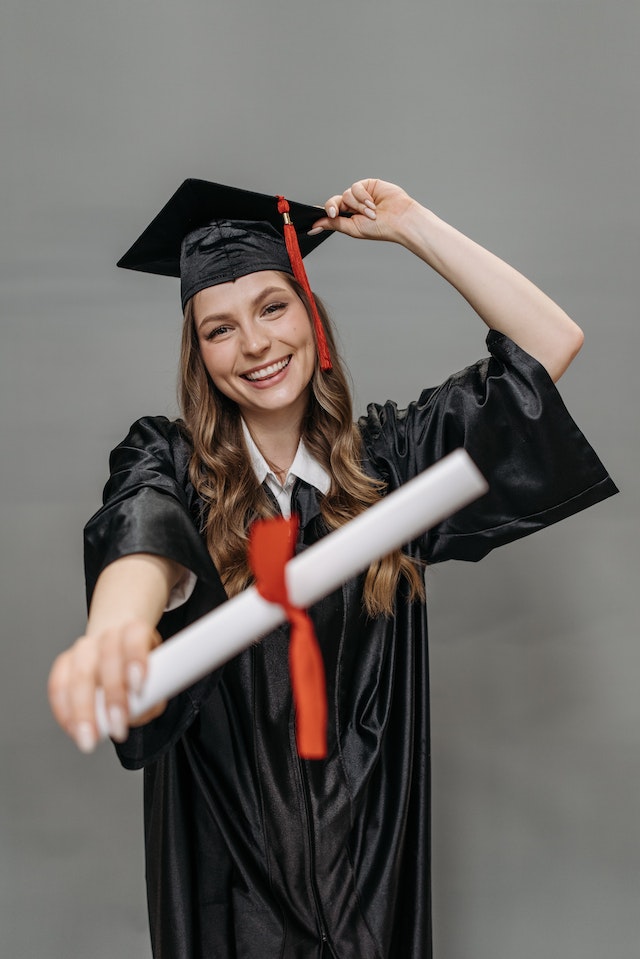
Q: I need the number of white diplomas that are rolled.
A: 1